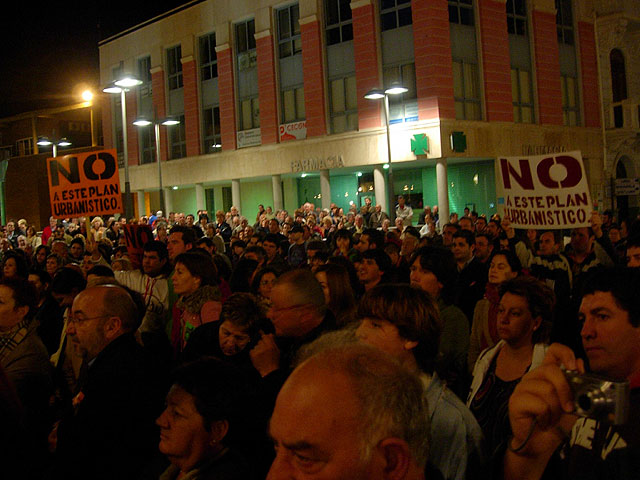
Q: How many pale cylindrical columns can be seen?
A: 8